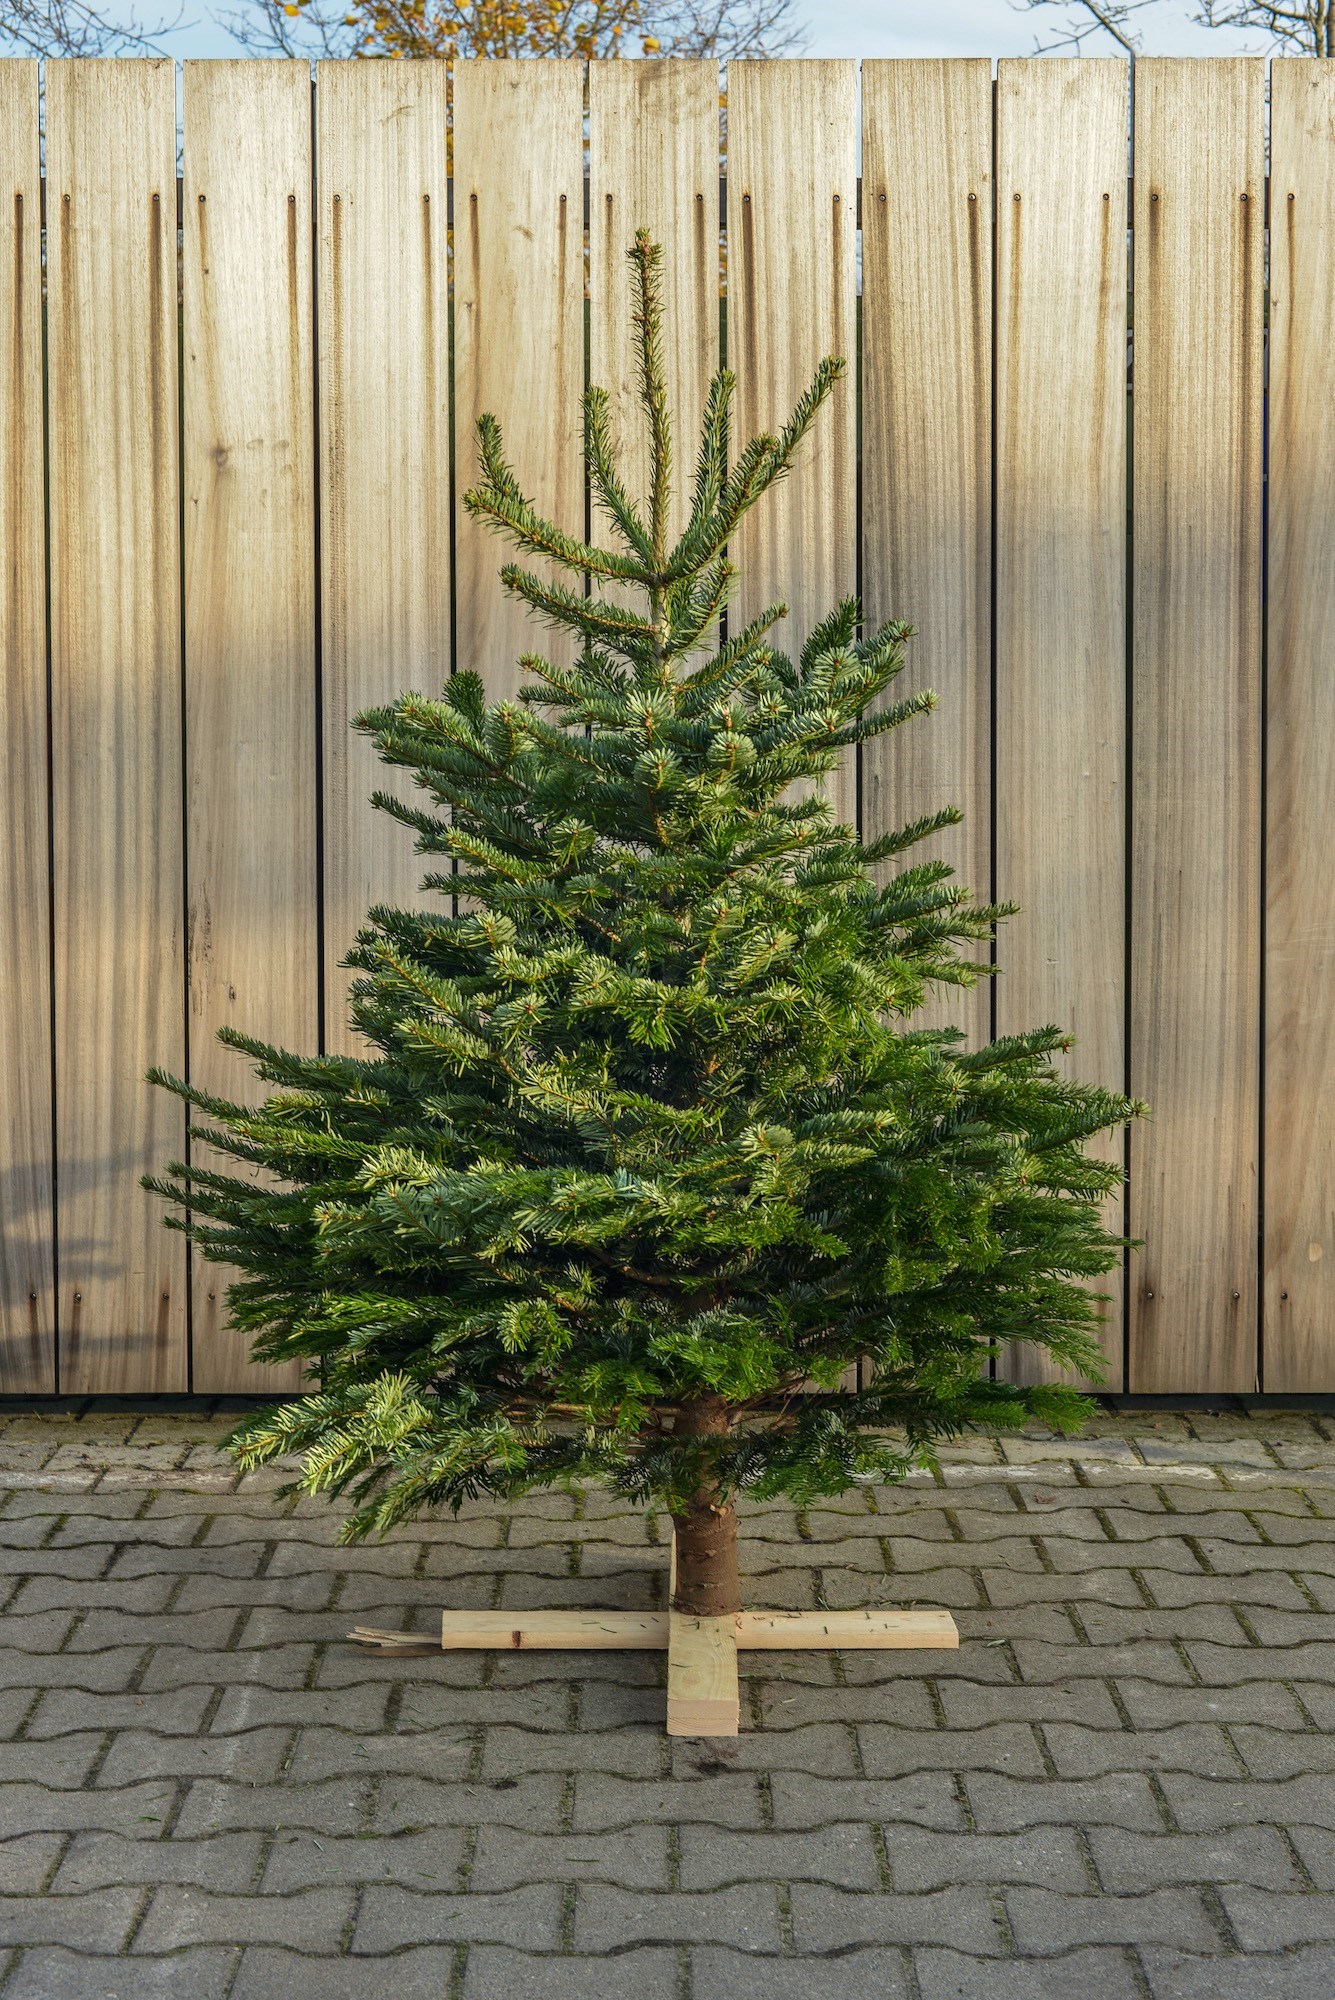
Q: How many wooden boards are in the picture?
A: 13